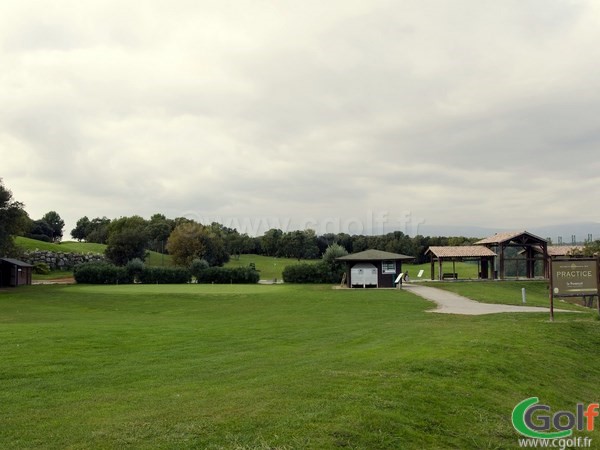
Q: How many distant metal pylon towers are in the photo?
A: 3